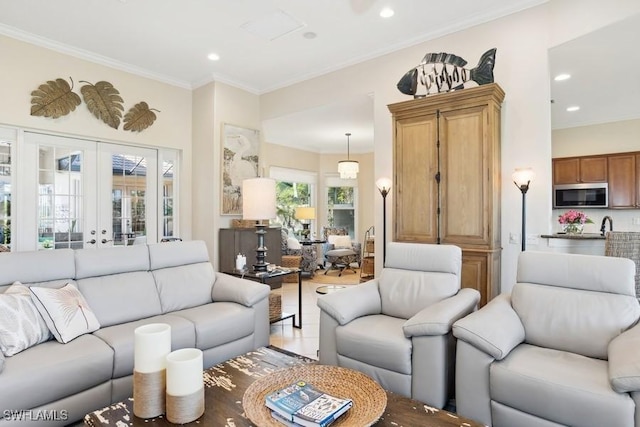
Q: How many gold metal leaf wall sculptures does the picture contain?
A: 3